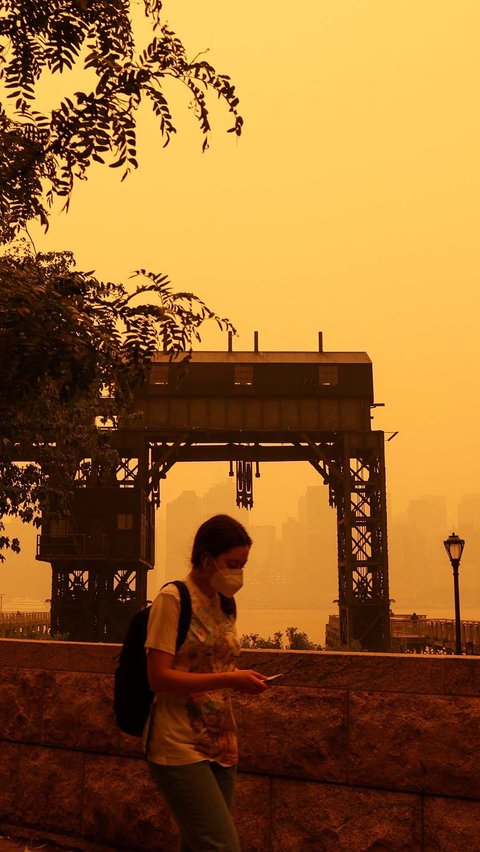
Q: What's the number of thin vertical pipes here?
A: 3